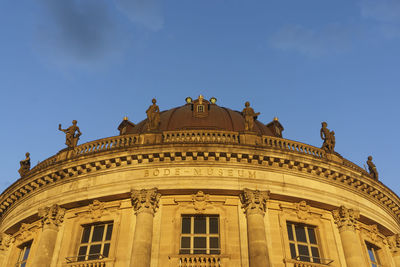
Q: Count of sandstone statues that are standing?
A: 6